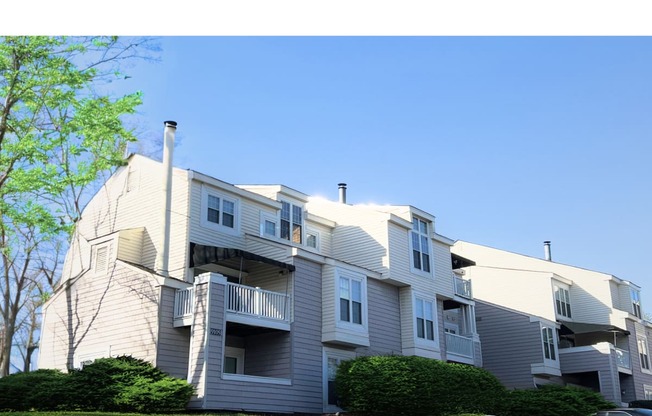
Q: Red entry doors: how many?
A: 0